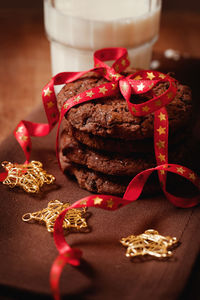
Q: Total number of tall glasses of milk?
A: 1